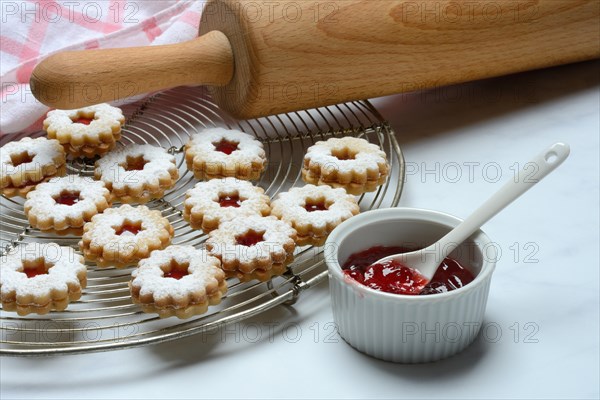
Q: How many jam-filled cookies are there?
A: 12